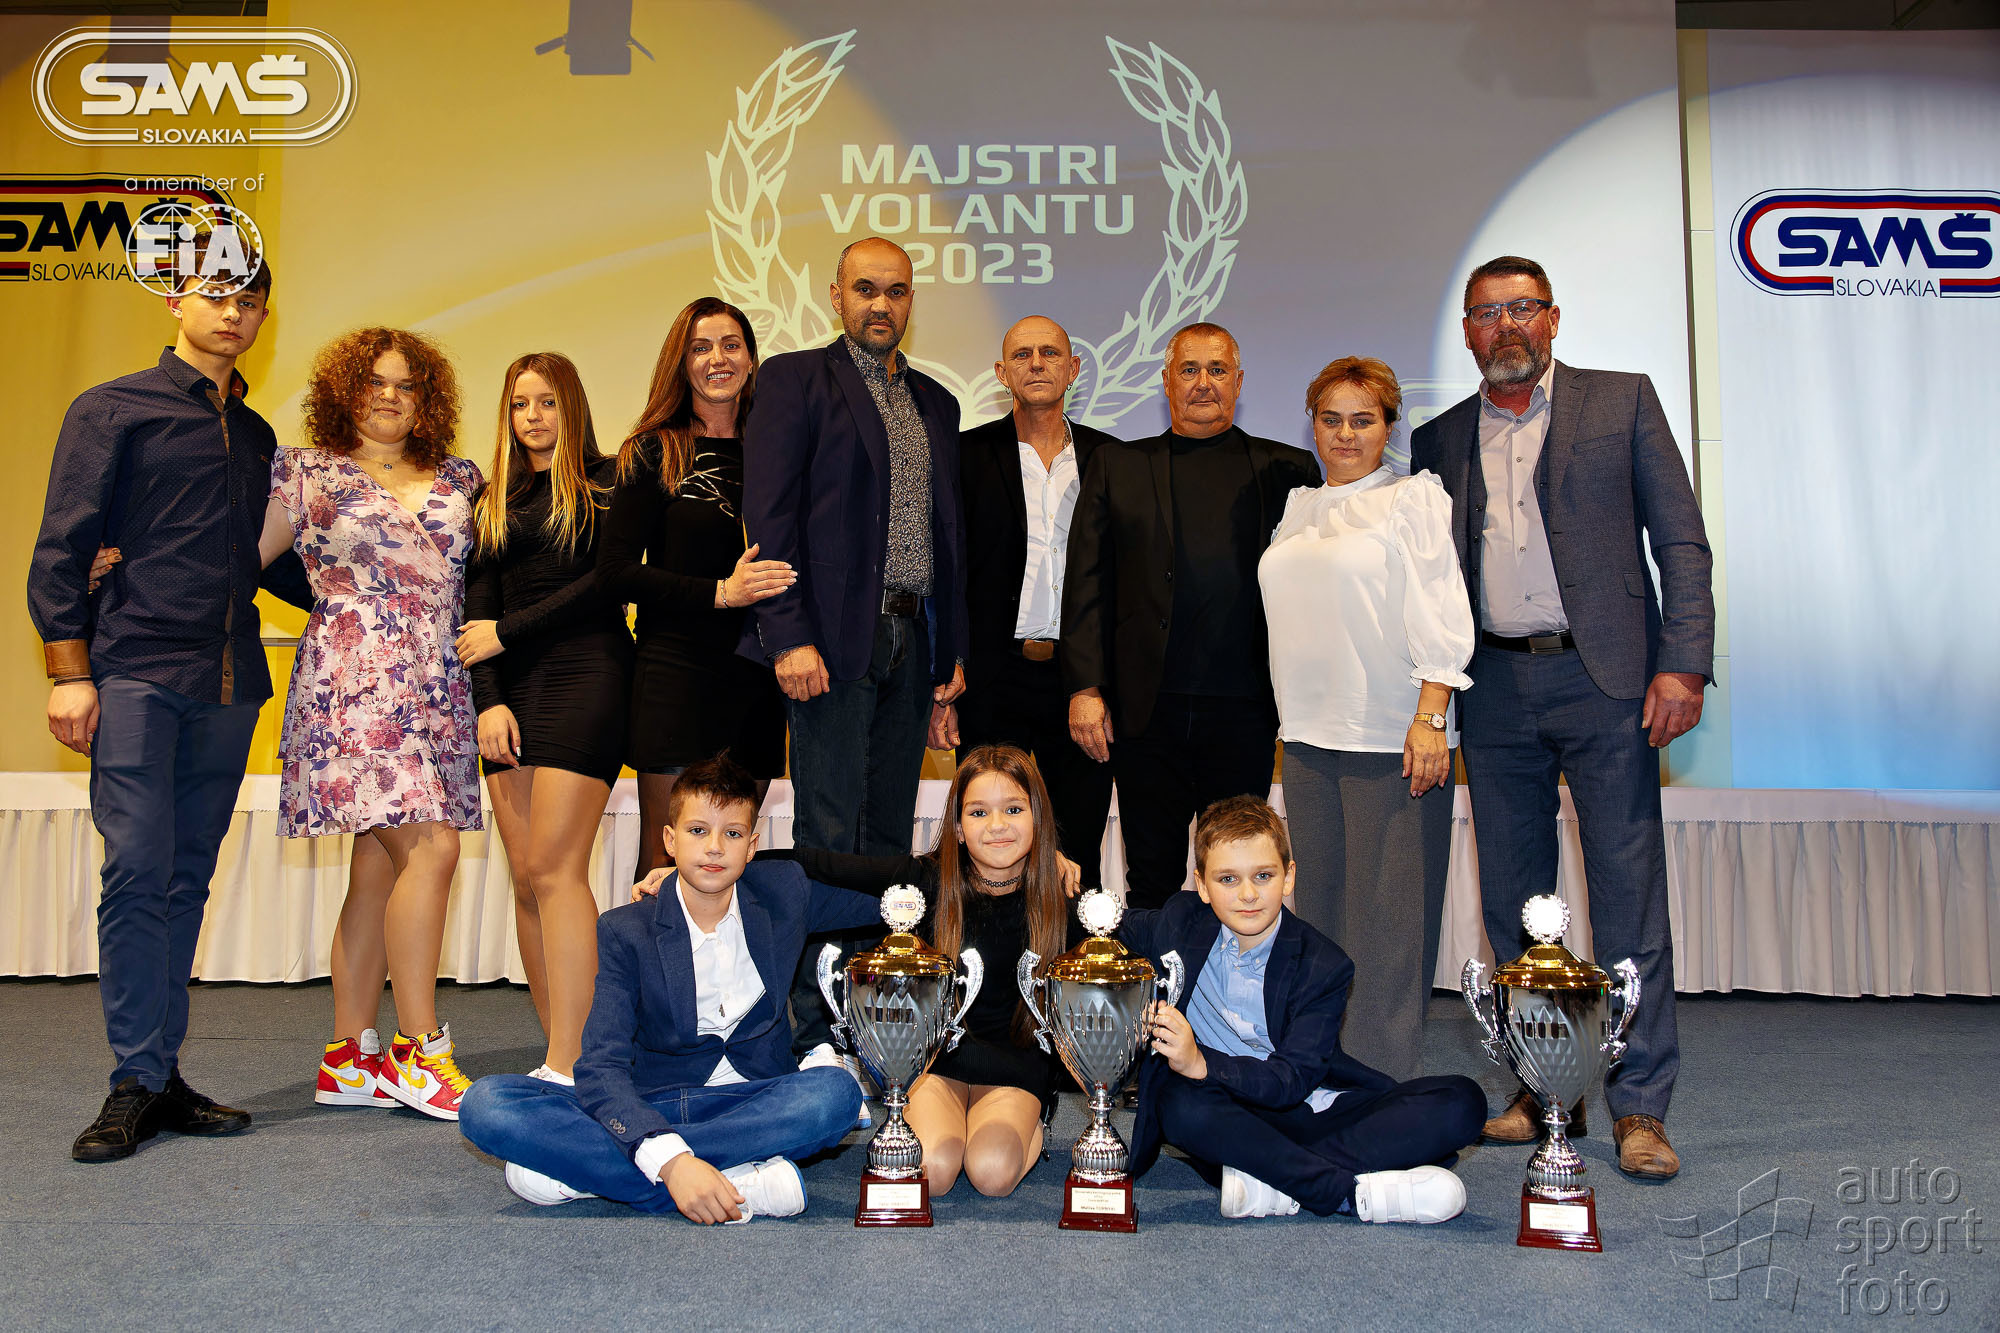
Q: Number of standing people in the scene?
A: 9